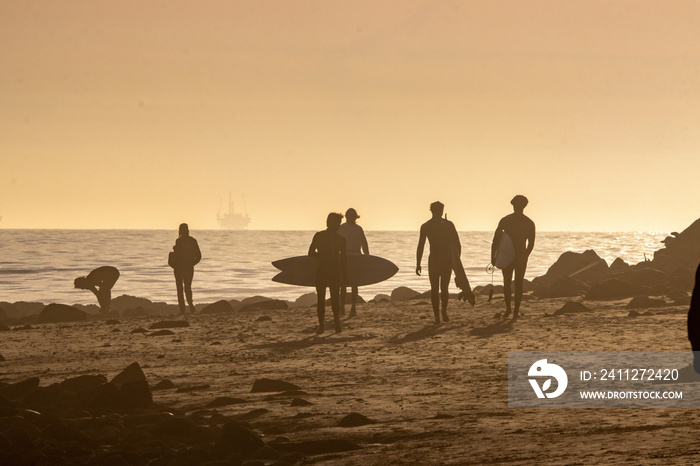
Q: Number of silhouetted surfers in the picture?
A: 4